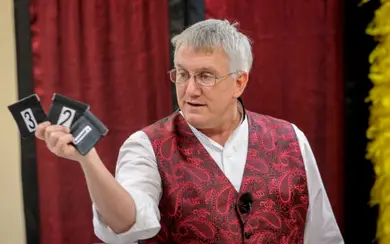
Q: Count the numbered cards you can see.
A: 3